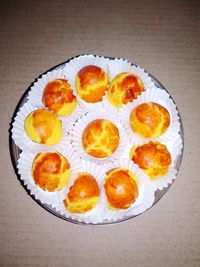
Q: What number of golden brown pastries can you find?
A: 10